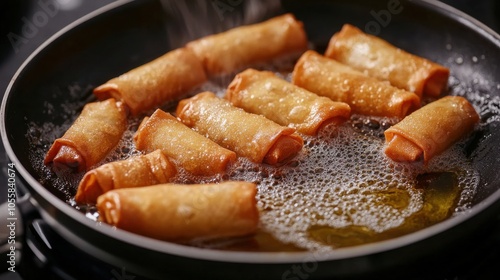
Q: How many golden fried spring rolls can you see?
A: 11